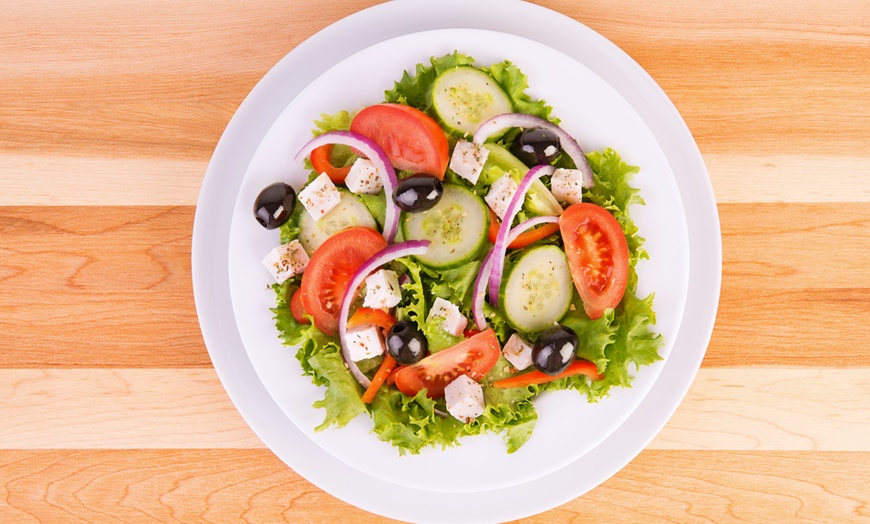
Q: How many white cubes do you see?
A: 11